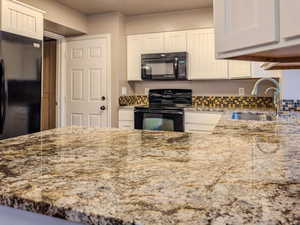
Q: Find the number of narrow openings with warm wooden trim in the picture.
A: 1